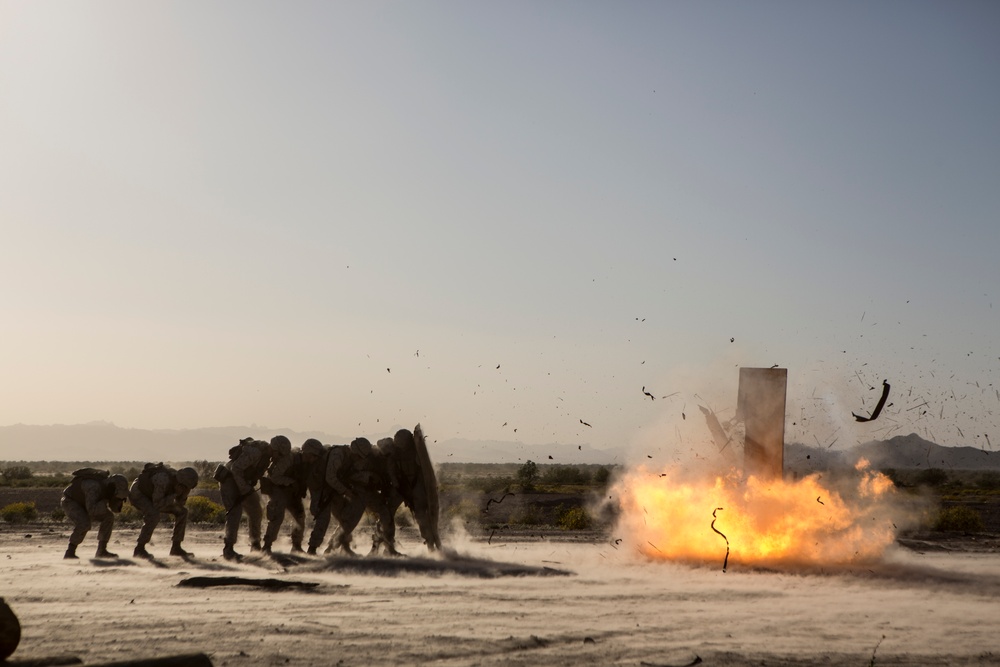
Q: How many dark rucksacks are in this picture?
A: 3